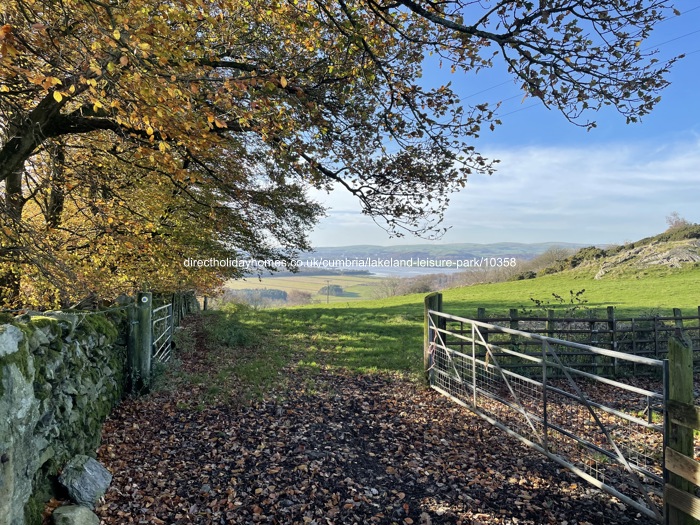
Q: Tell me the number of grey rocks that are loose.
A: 2